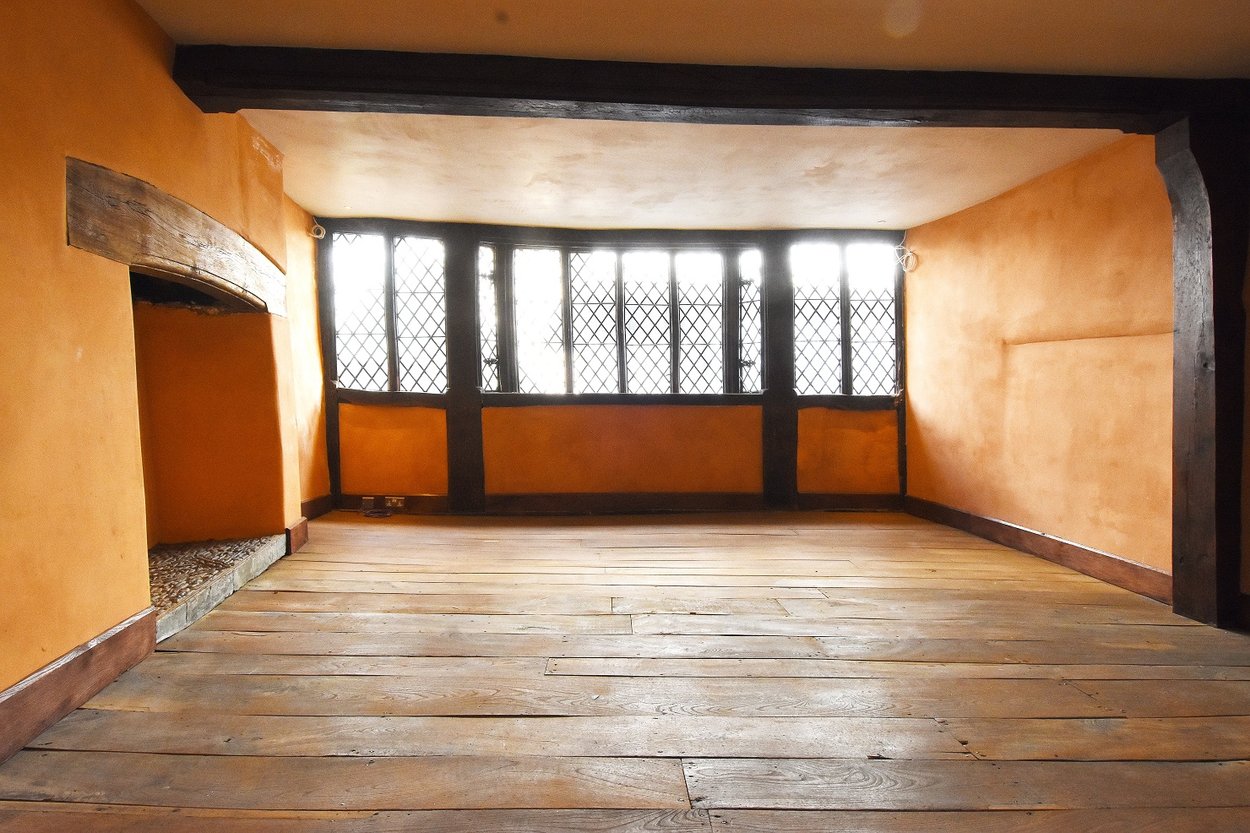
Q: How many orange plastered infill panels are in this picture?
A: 3